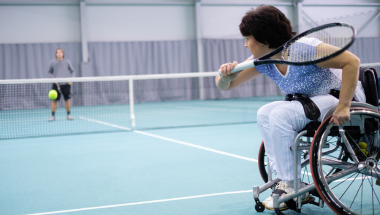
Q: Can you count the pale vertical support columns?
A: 3